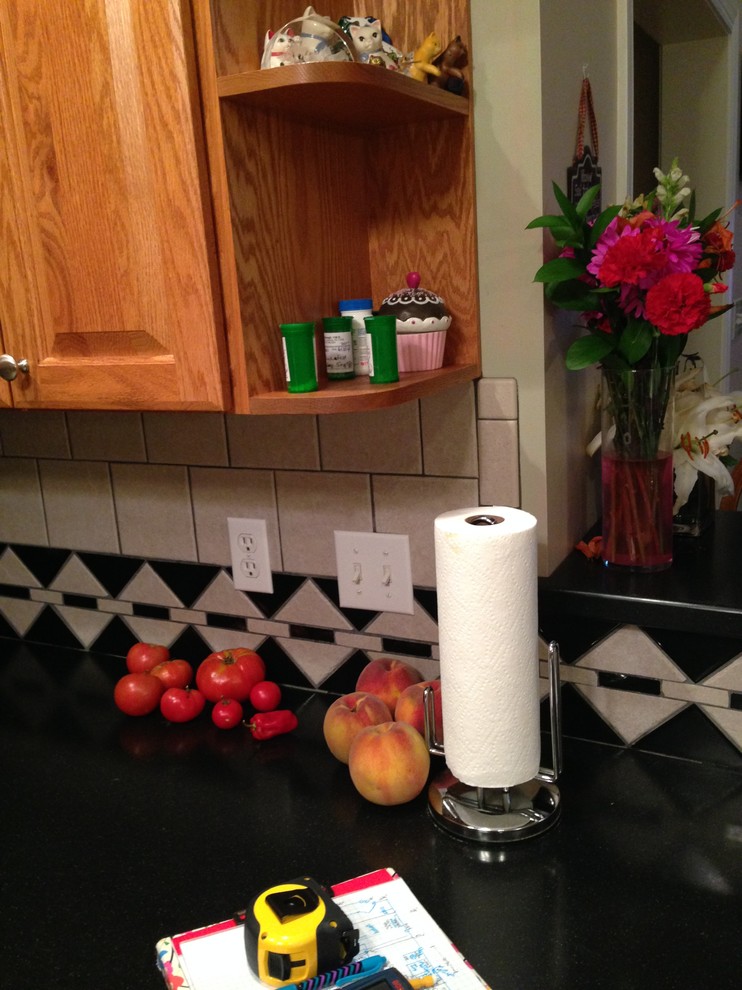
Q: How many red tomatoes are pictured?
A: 7